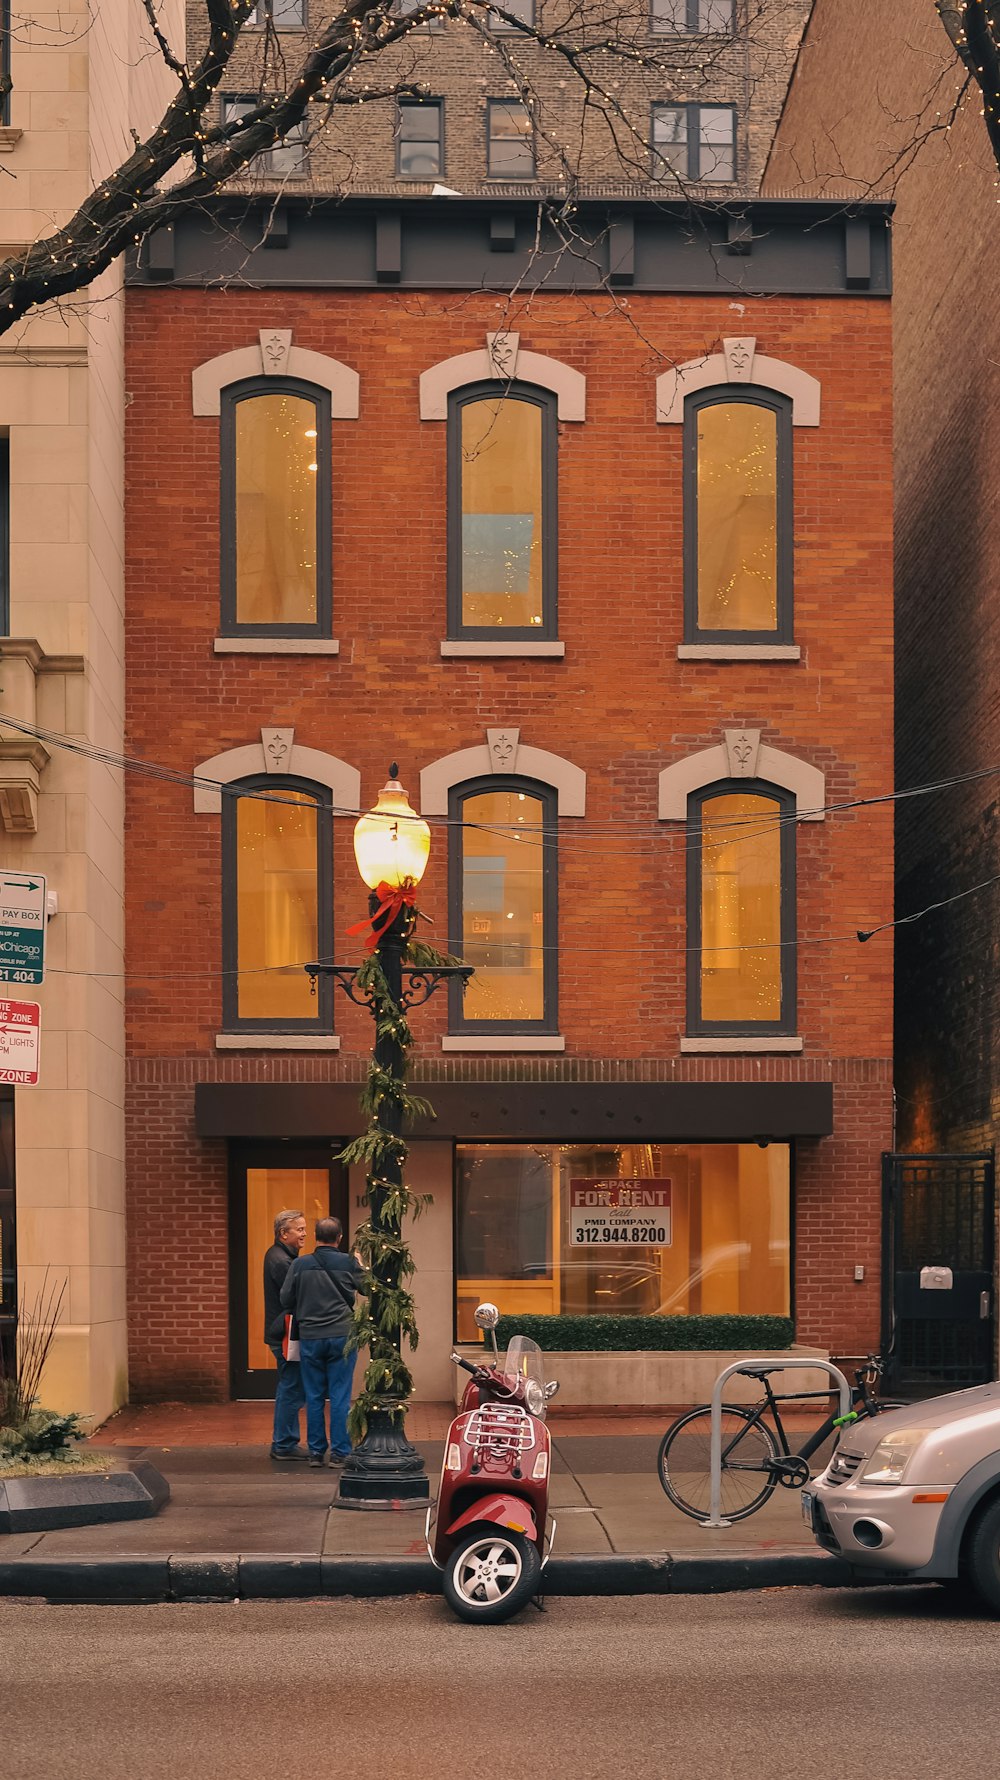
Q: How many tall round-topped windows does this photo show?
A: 6